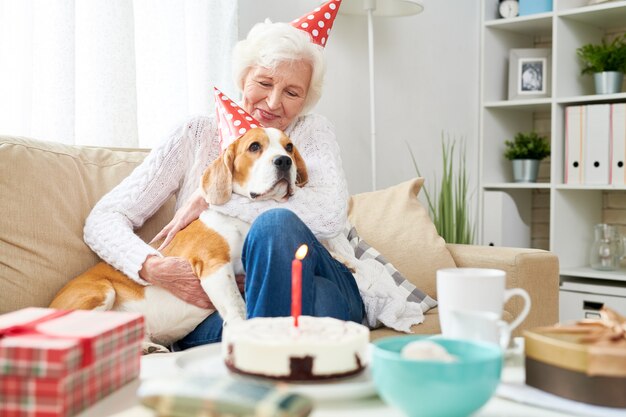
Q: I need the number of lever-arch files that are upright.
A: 3